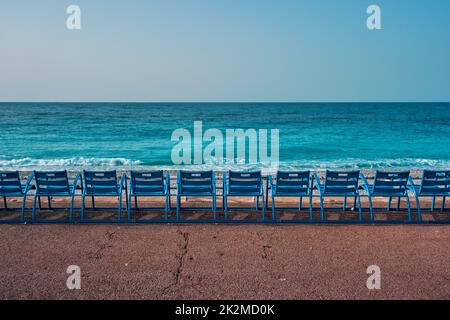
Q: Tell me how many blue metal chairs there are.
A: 10